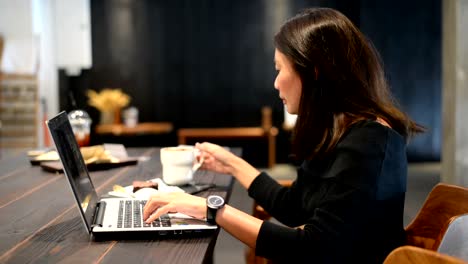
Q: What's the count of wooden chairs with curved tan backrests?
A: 2